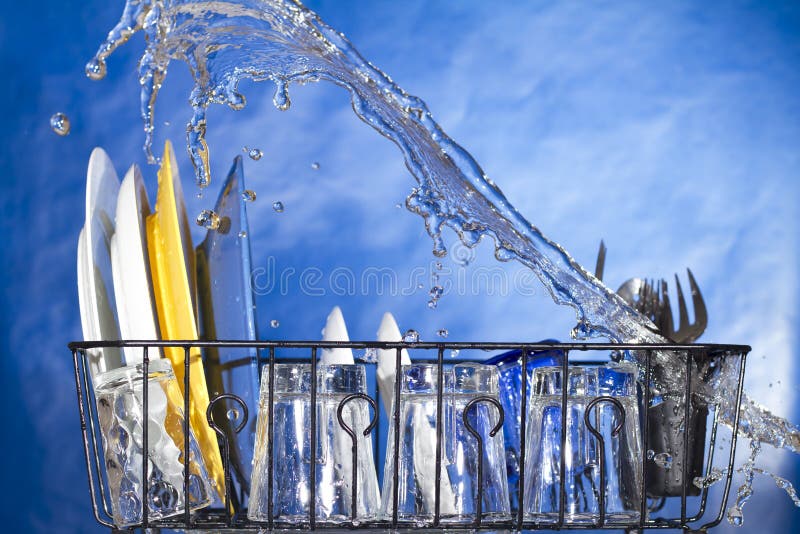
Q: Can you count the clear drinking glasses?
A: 4